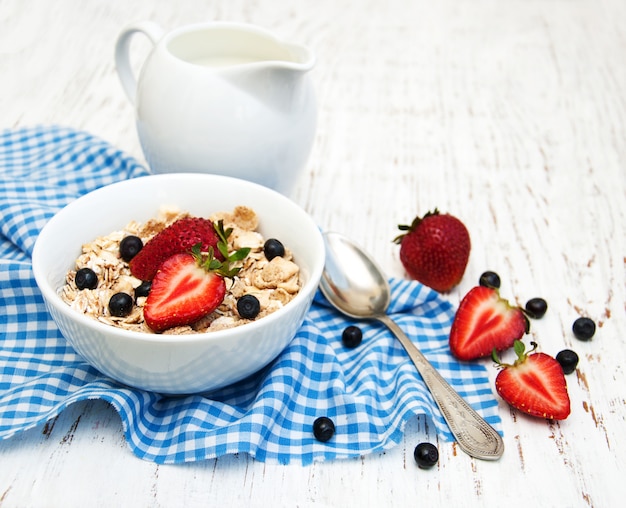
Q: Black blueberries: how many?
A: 13